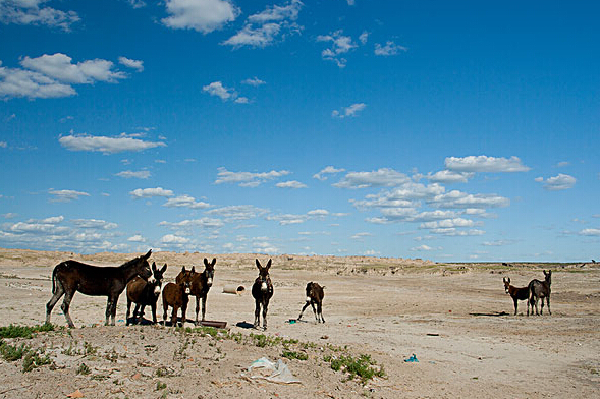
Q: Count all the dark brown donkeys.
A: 8